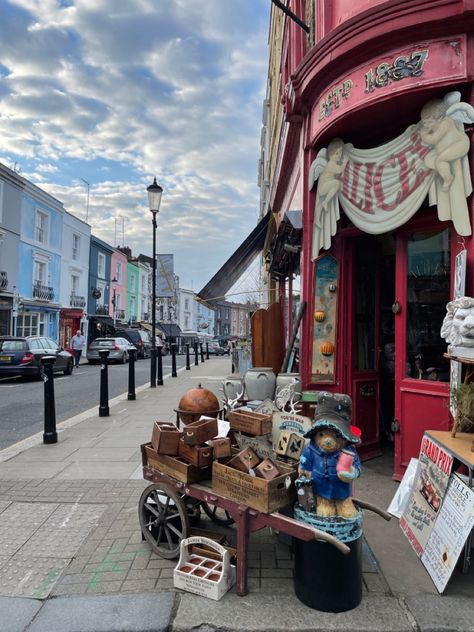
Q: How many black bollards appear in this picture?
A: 9